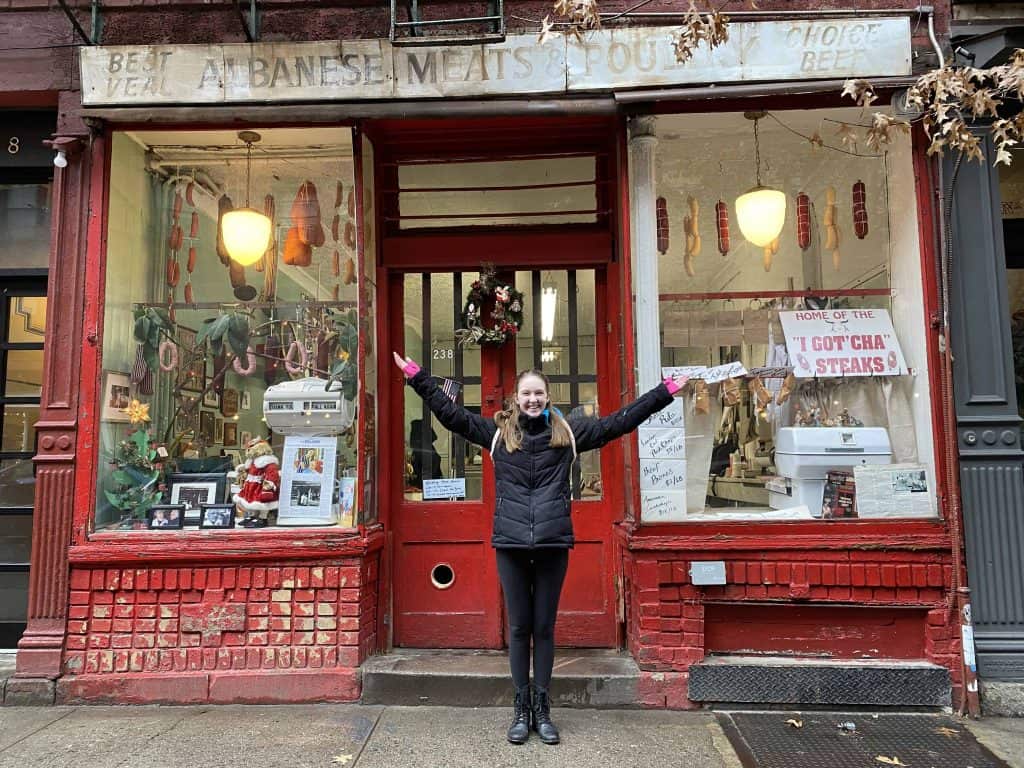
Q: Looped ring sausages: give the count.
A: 3